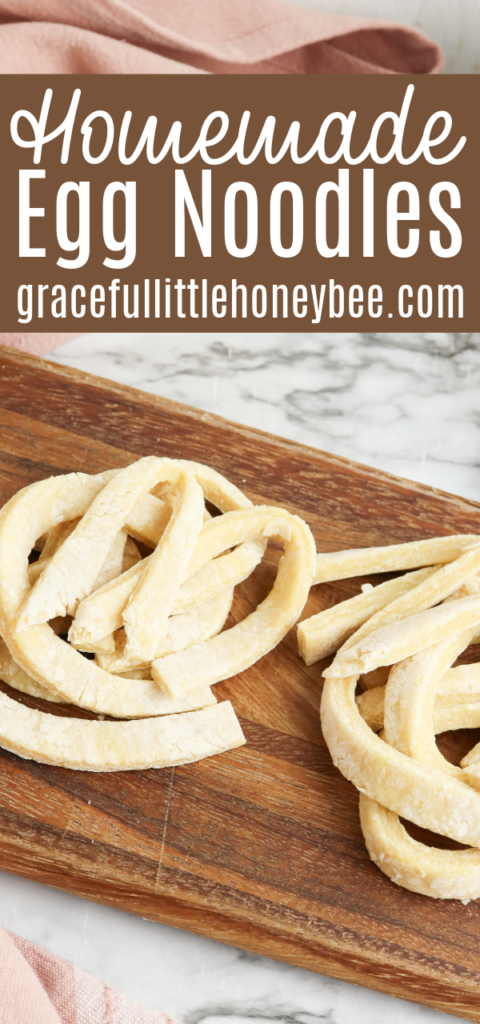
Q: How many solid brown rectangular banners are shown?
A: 1